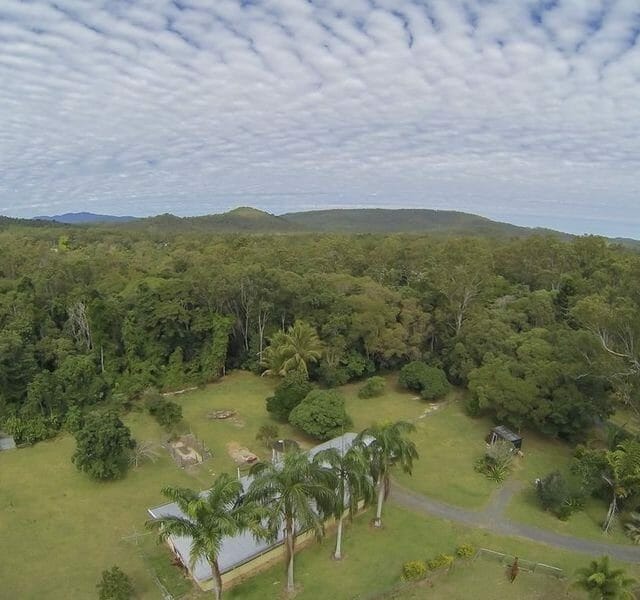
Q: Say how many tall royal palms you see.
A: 4